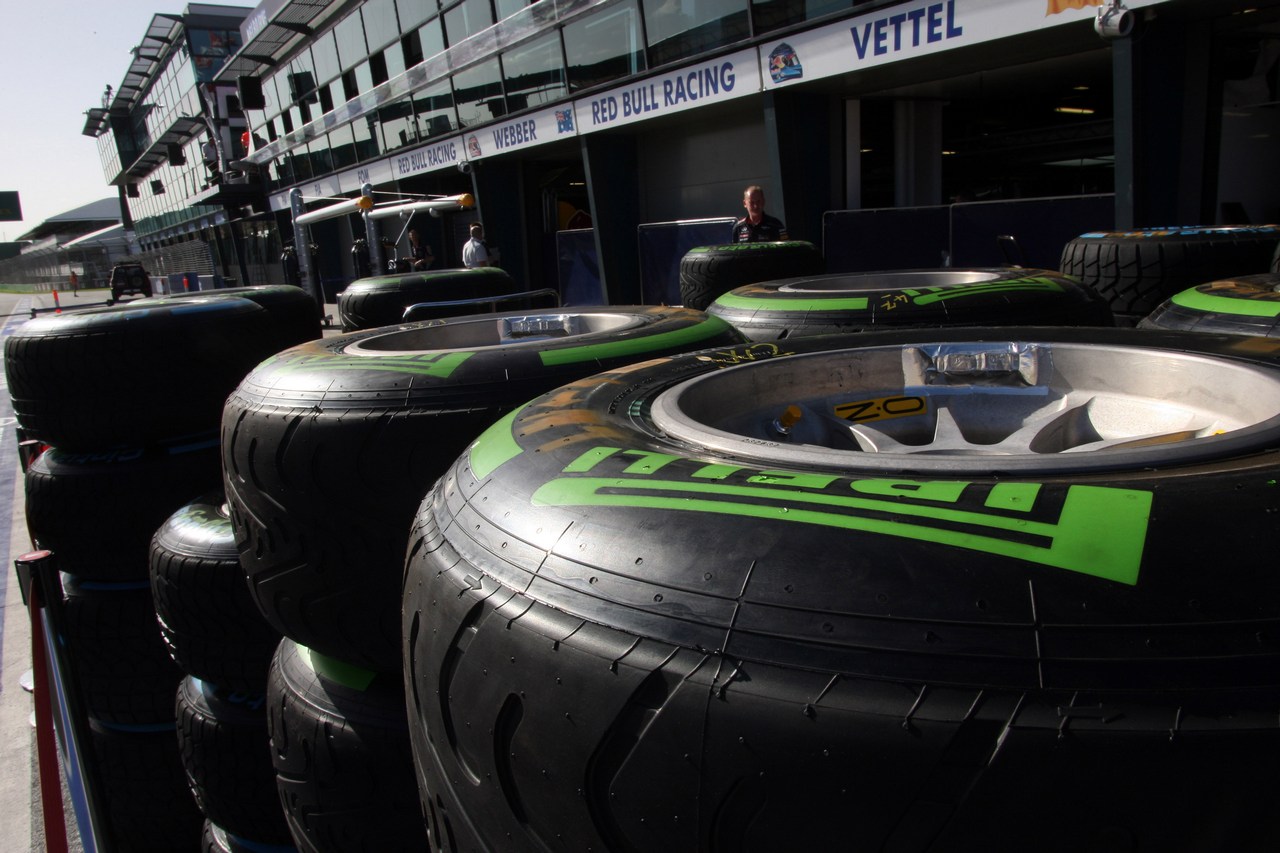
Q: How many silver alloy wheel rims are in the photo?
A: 3